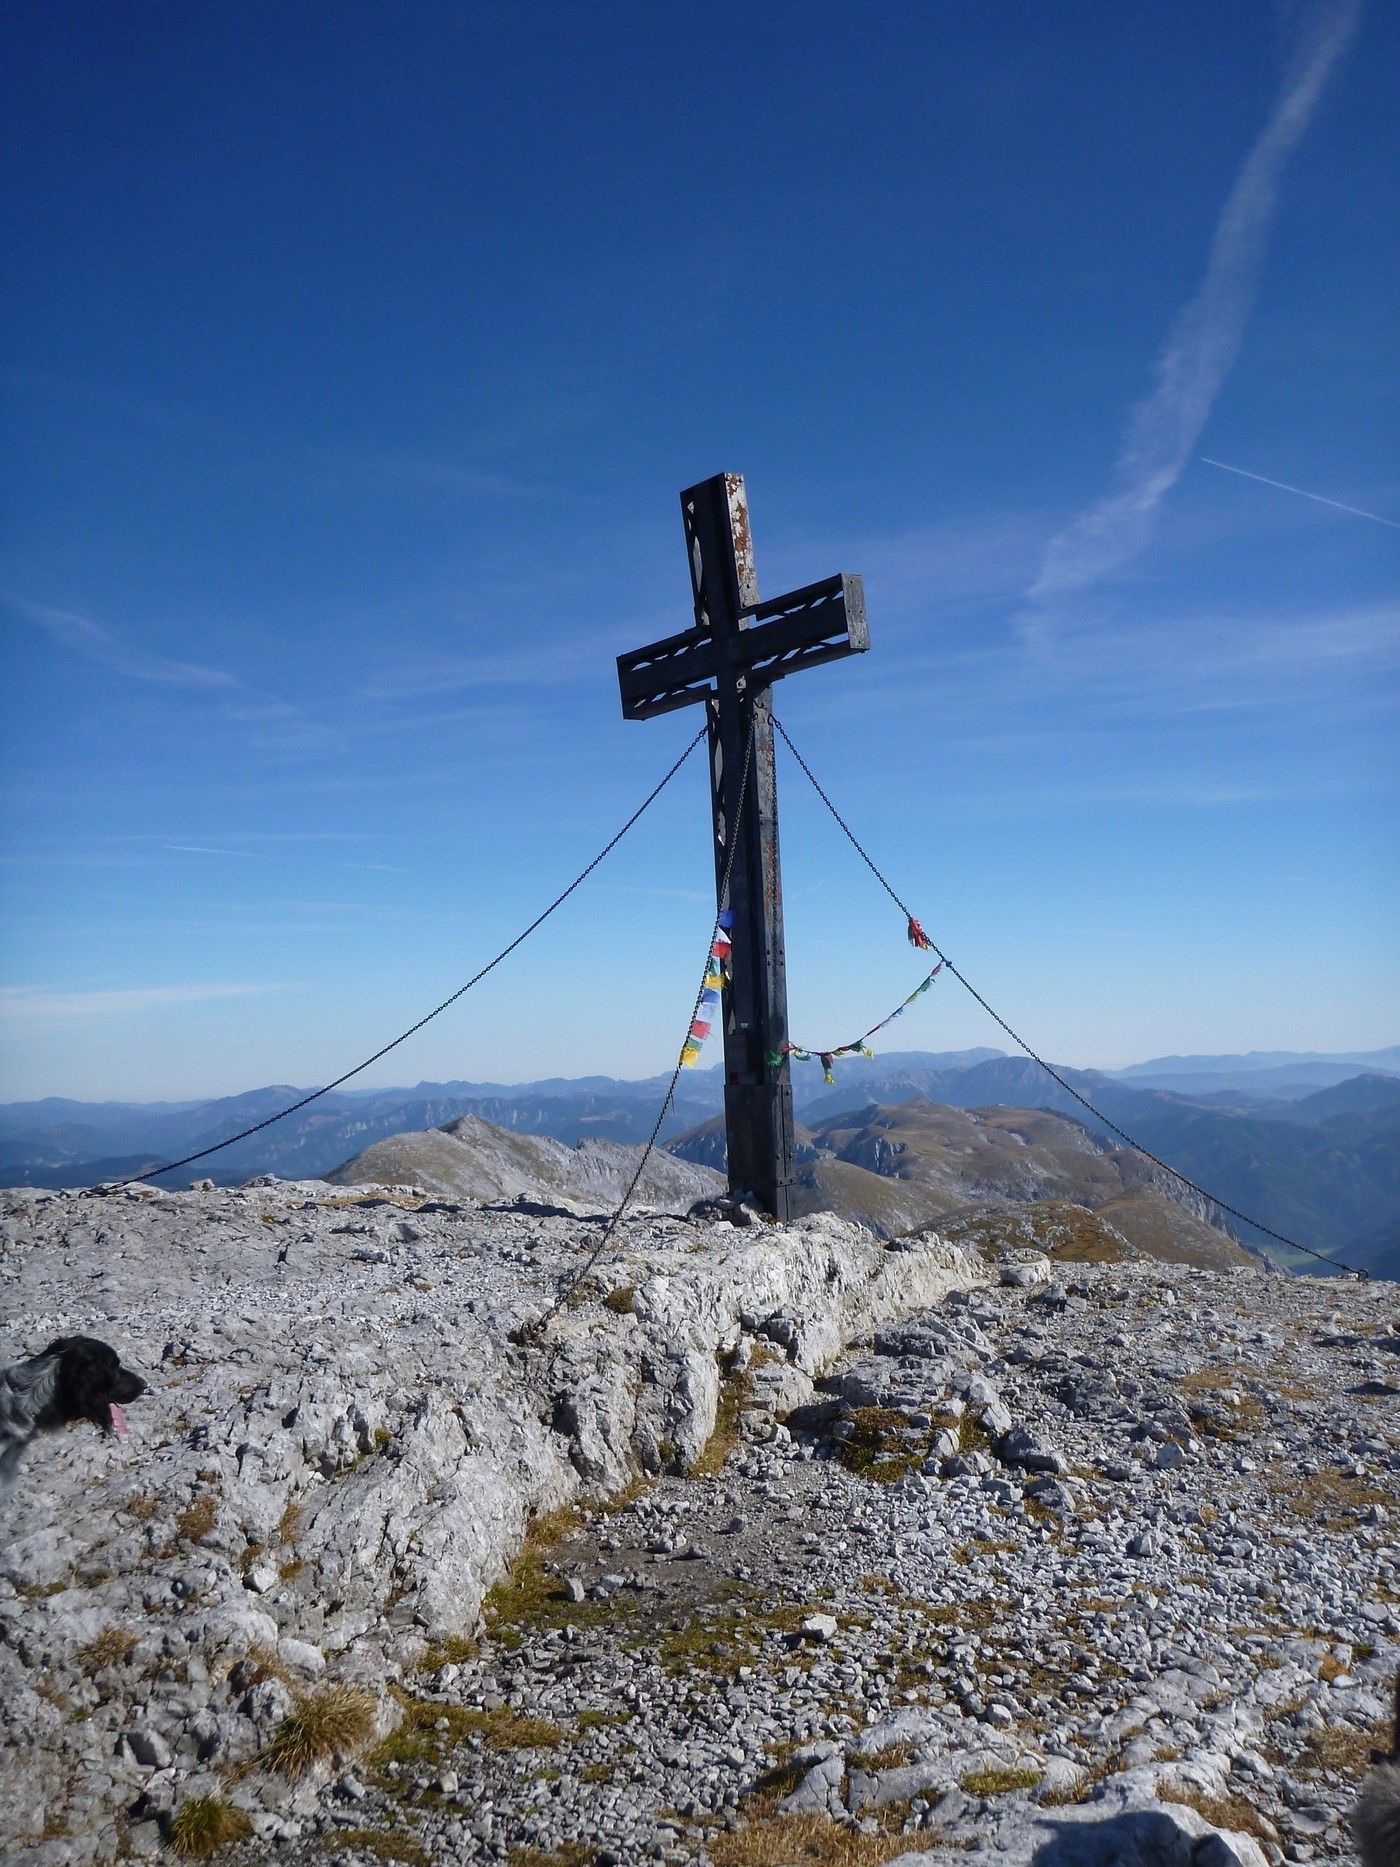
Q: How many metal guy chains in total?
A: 3